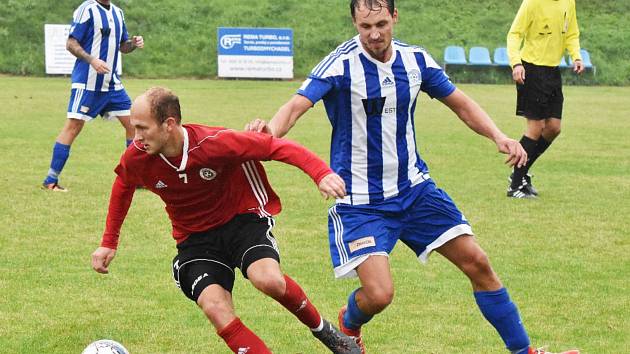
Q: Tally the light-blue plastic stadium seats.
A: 5